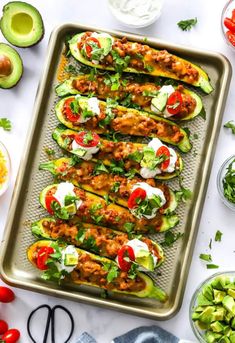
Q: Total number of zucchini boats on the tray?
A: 8